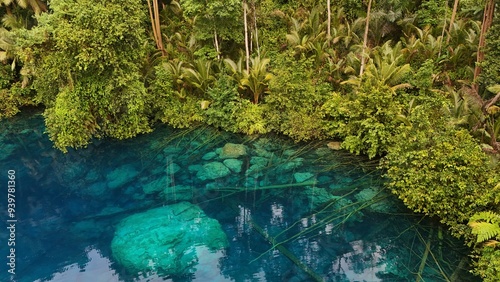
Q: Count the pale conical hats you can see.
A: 0